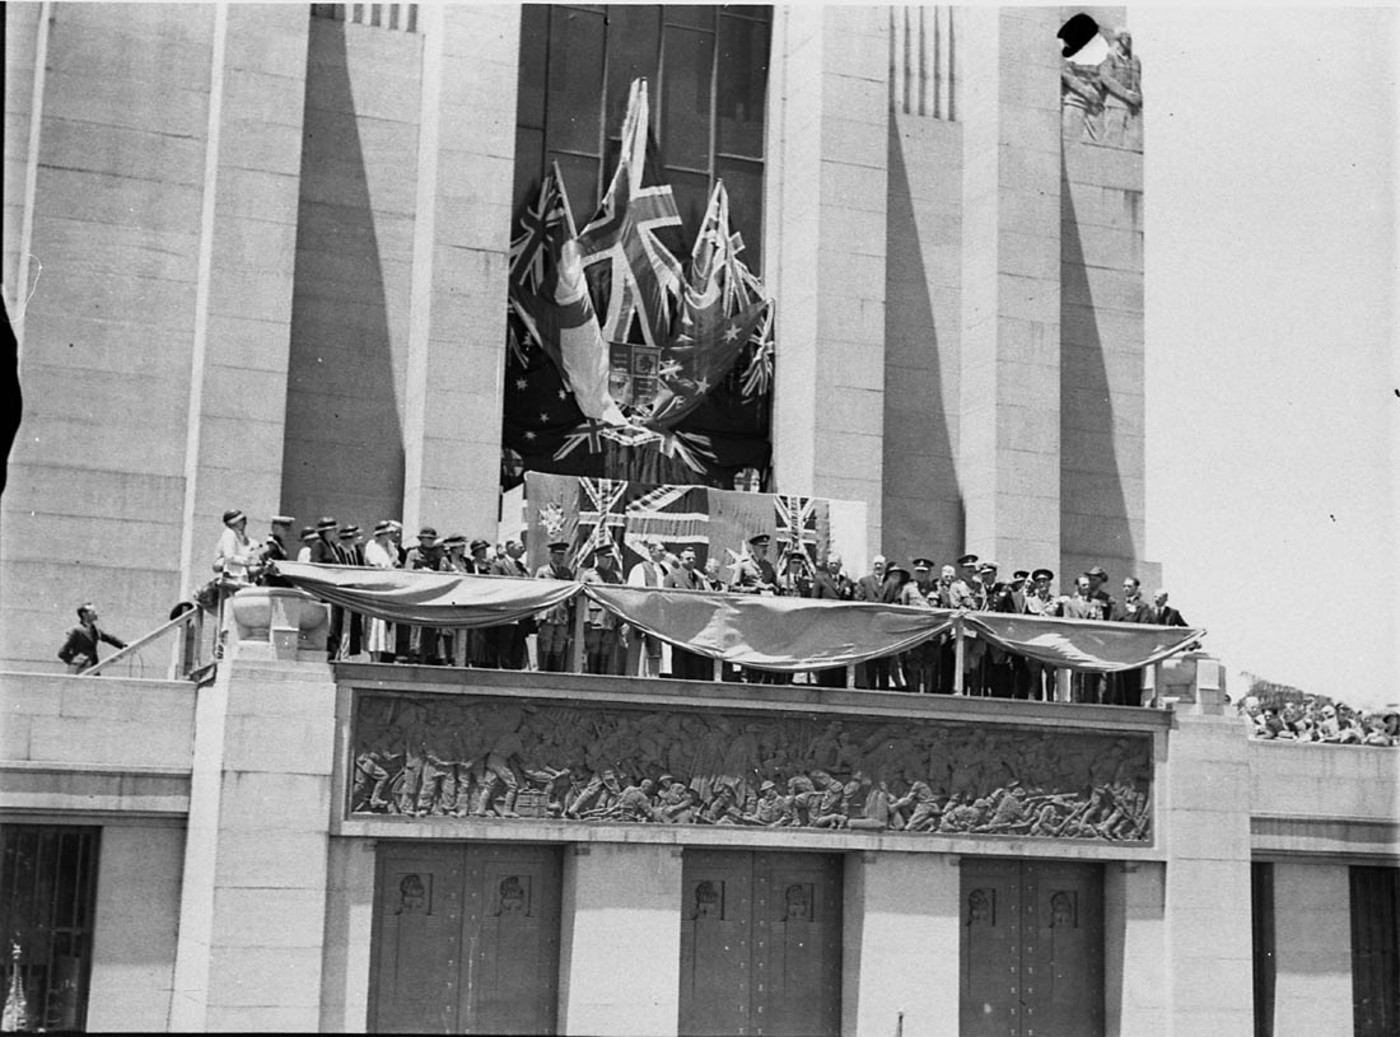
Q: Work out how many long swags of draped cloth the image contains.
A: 3